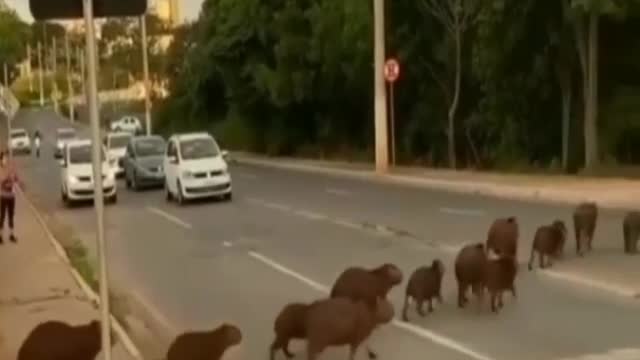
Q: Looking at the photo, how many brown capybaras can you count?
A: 12